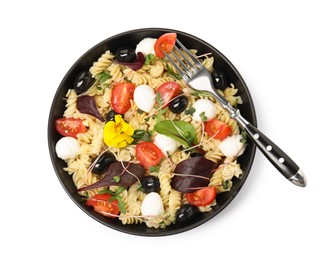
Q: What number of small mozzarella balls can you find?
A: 7